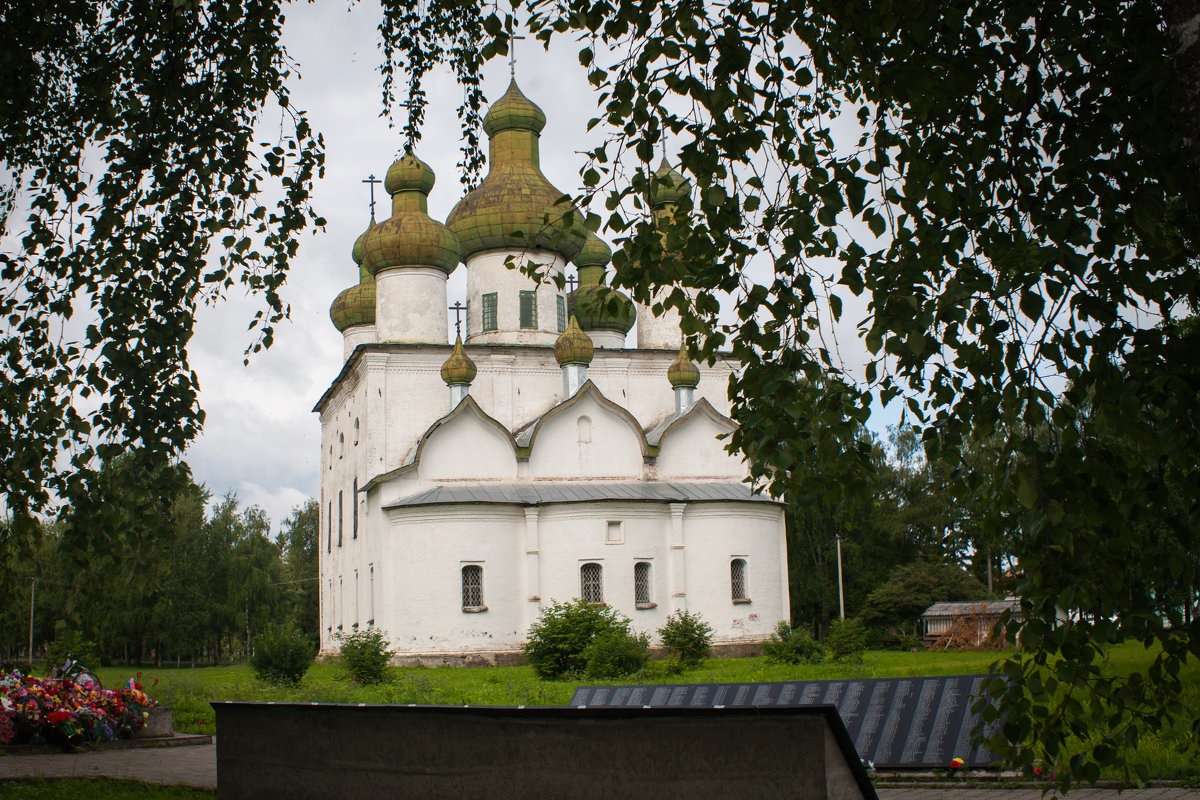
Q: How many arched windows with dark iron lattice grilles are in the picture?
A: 4